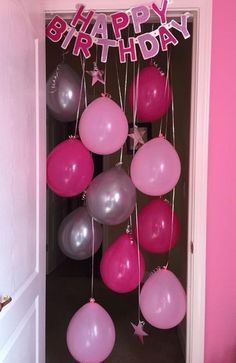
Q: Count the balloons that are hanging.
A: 11